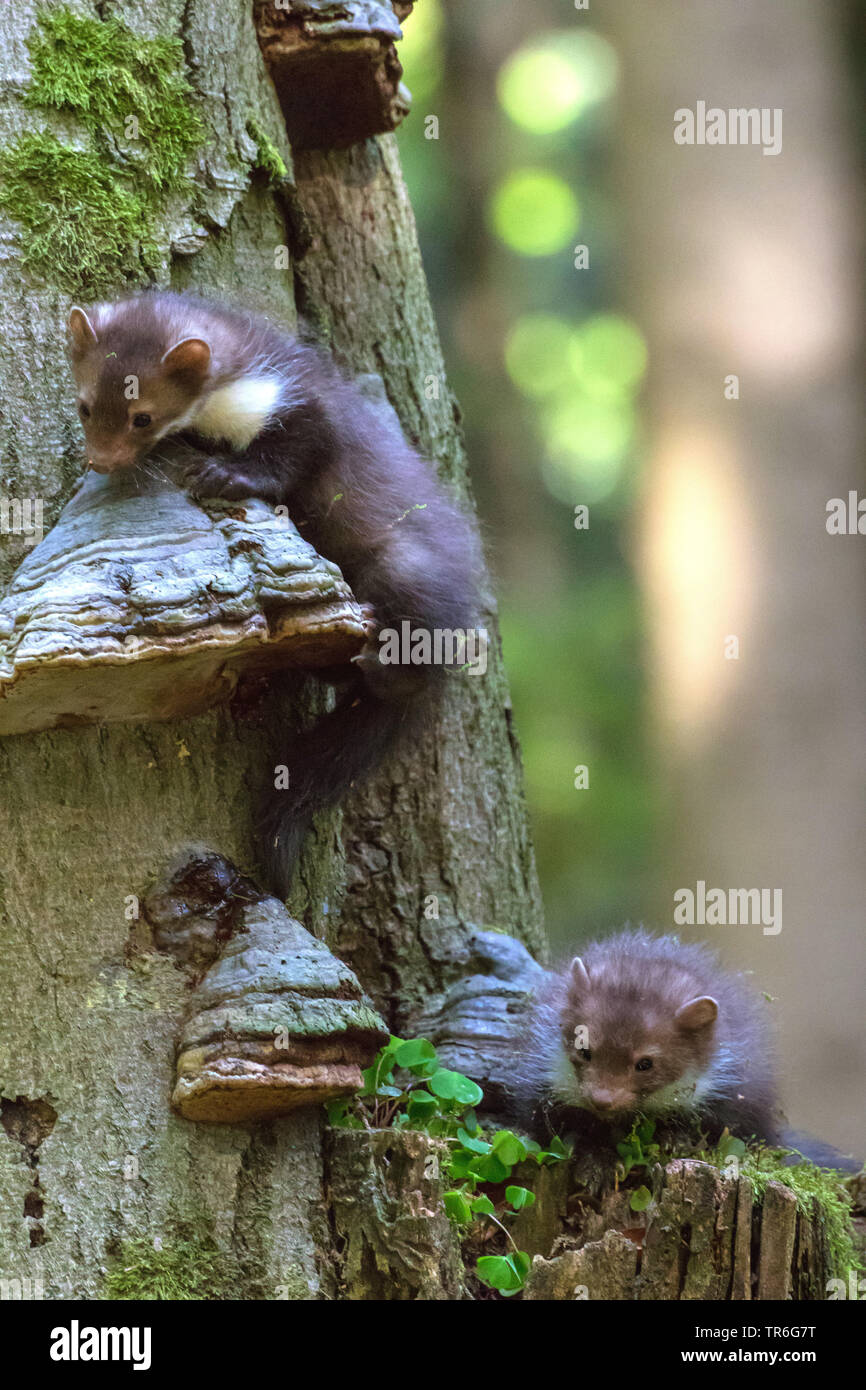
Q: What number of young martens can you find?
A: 2